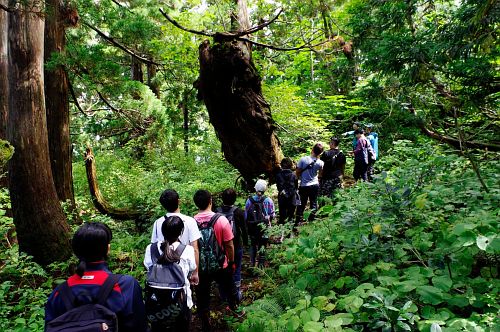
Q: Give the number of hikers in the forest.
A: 12